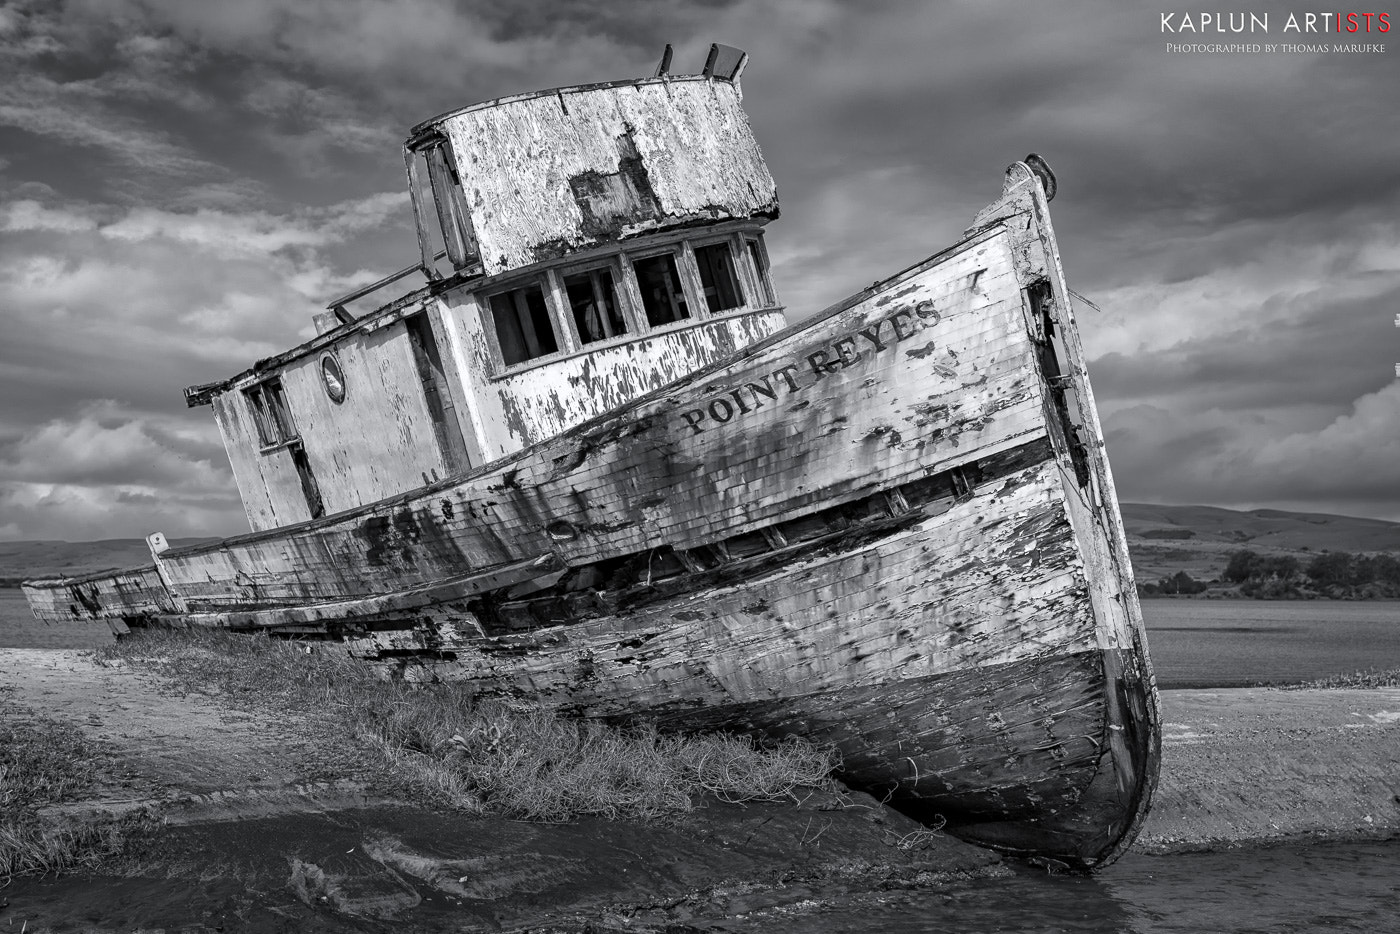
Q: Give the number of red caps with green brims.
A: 0